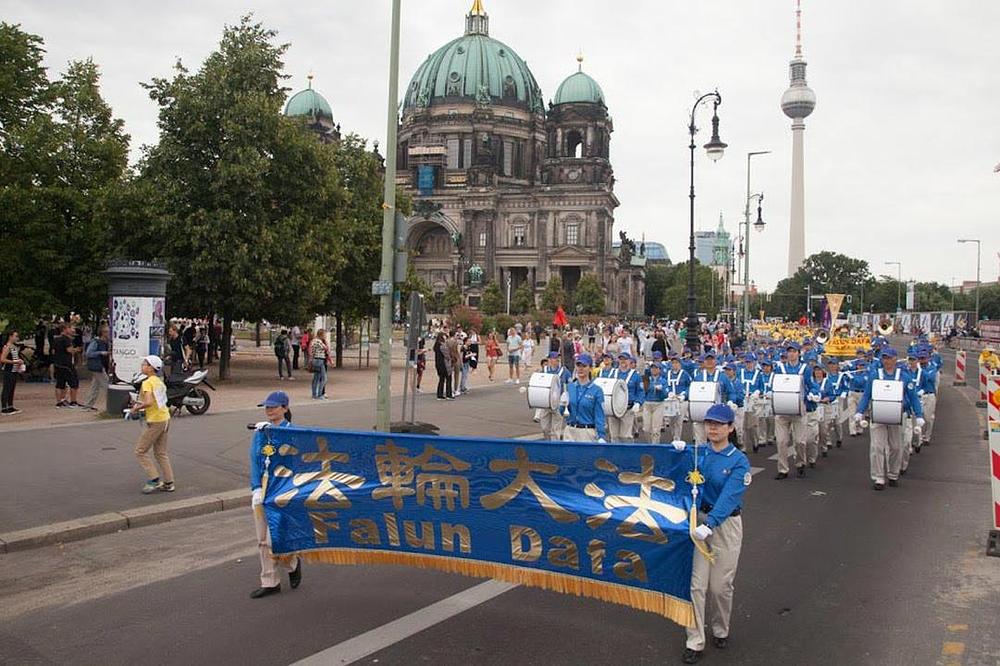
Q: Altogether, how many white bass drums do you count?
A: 5